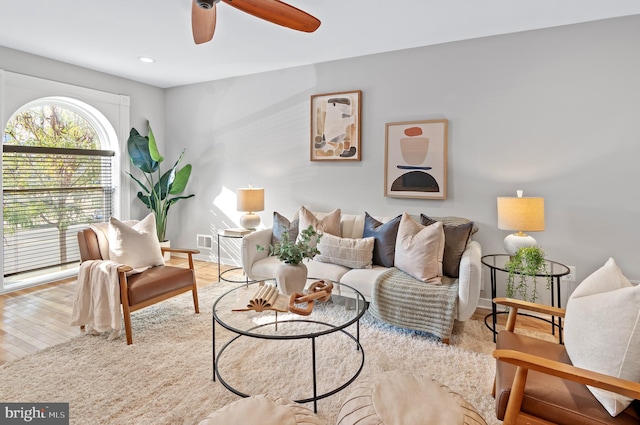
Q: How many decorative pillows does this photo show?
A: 8